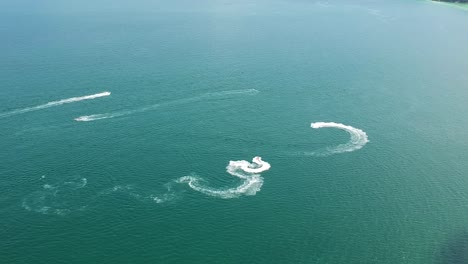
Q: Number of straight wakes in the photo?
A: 2